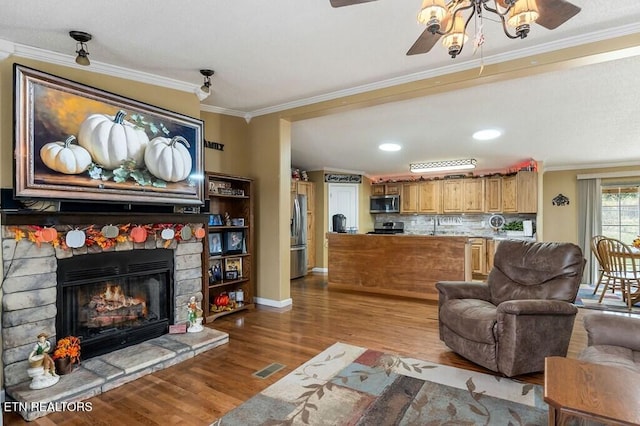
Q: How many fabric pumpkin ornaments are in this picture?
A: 7